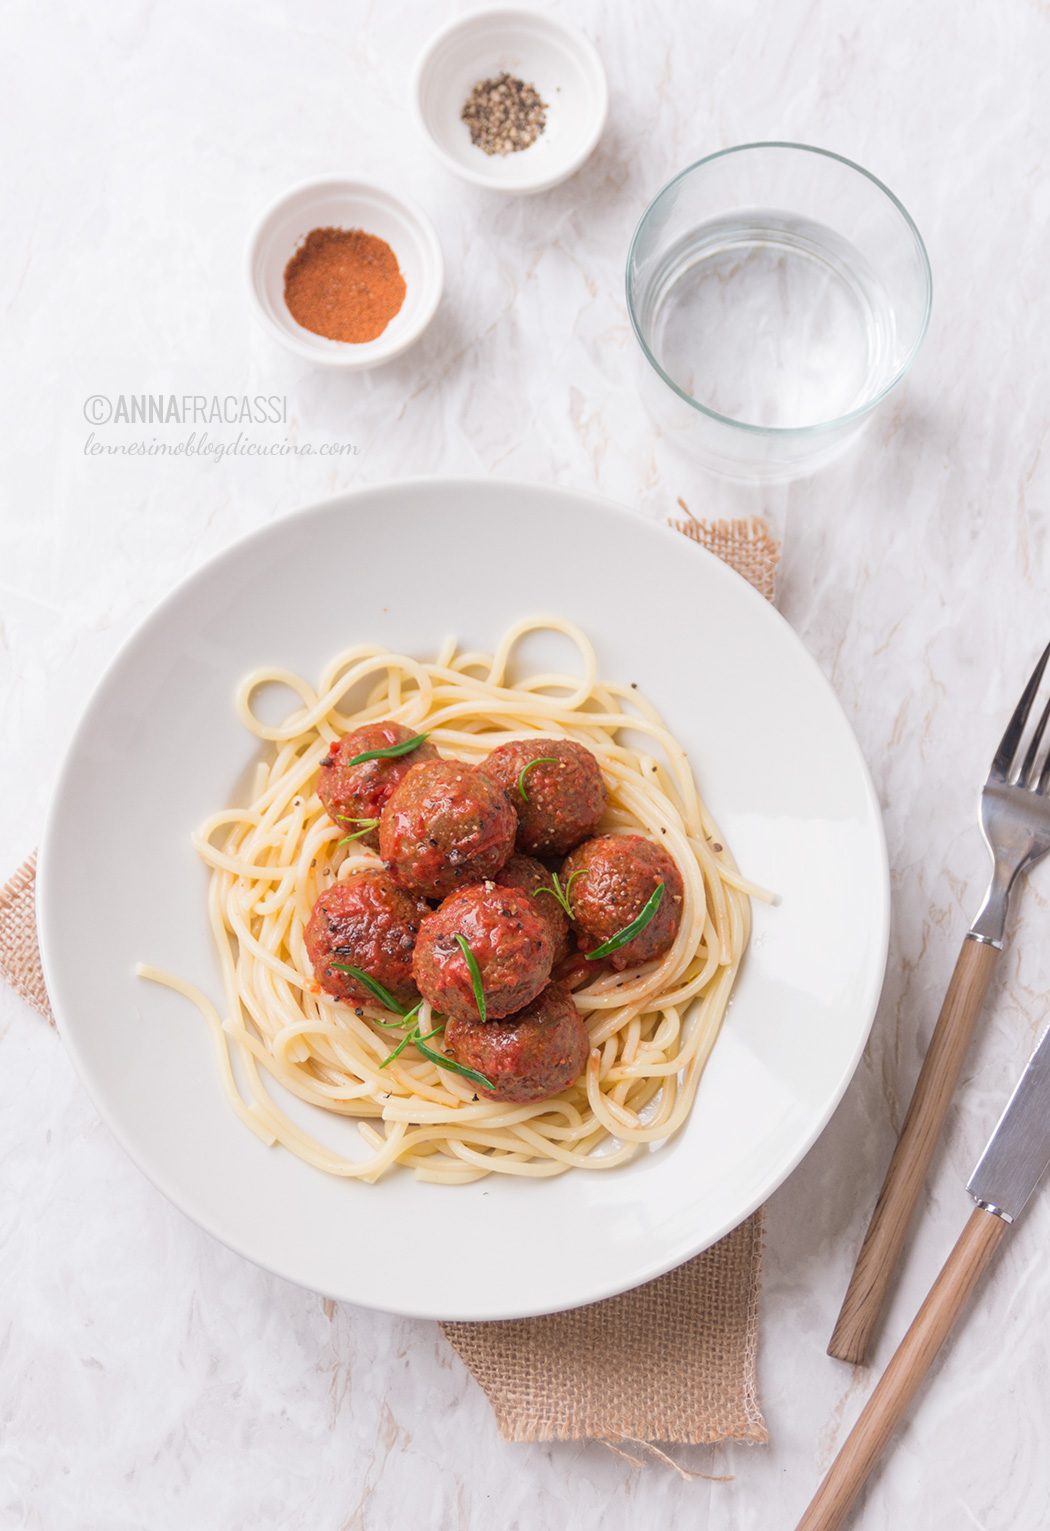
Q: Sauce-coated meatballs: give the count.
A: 8